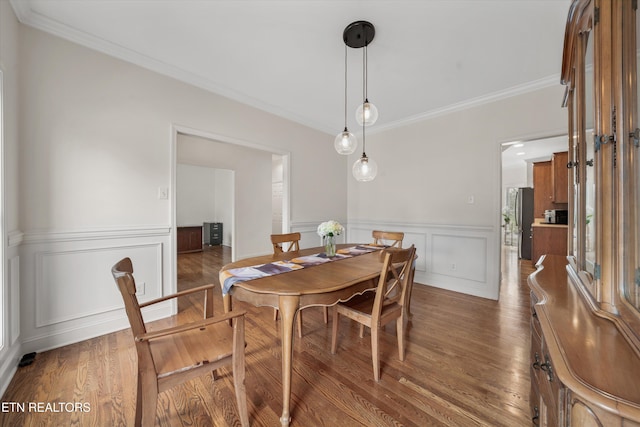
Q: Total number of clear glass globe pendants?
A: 3